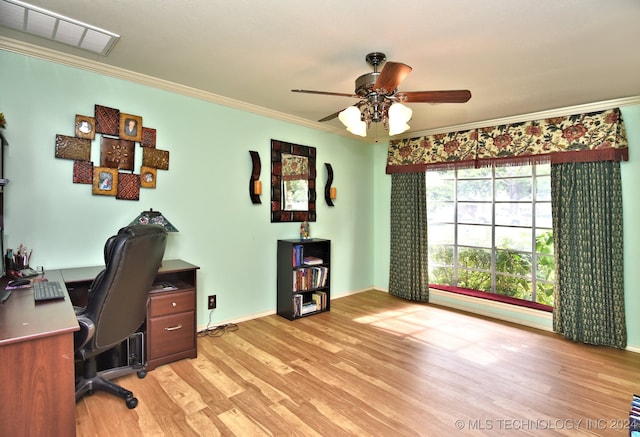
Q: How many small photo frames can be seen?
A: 4